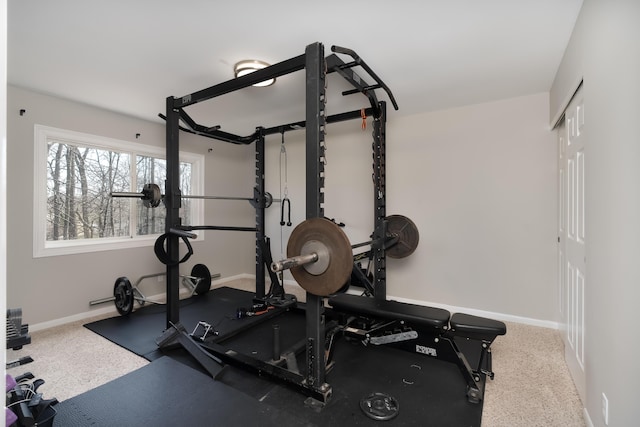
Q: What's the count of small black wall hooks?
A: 3